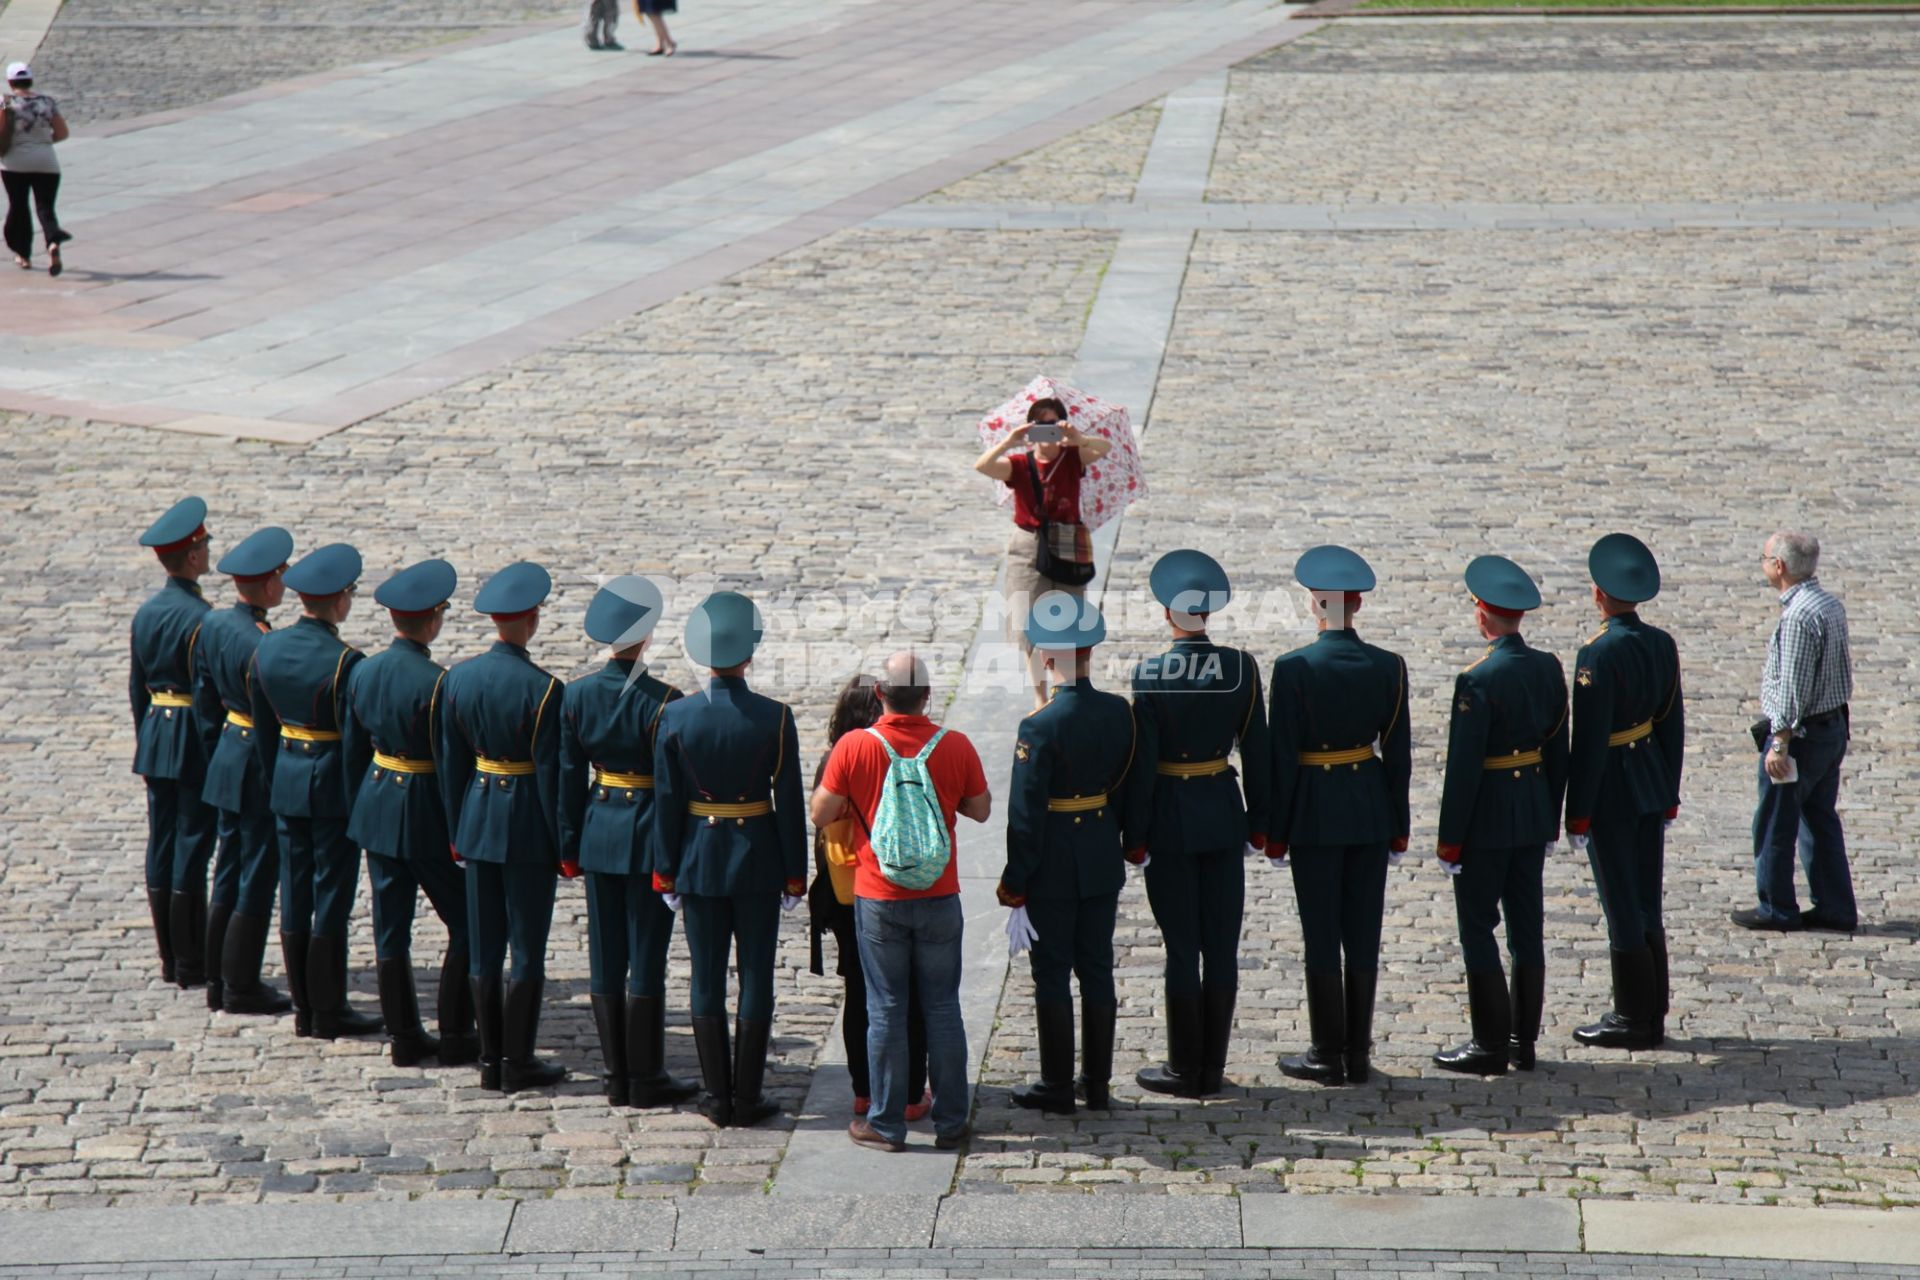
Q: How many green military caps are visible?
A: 12